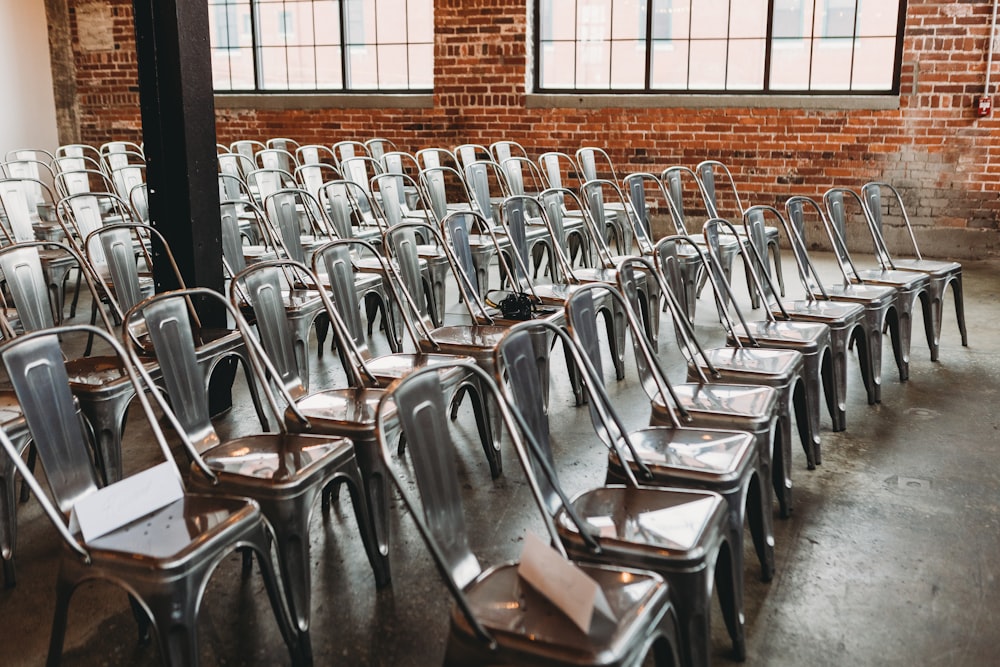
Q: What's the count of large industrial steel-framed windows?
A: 2